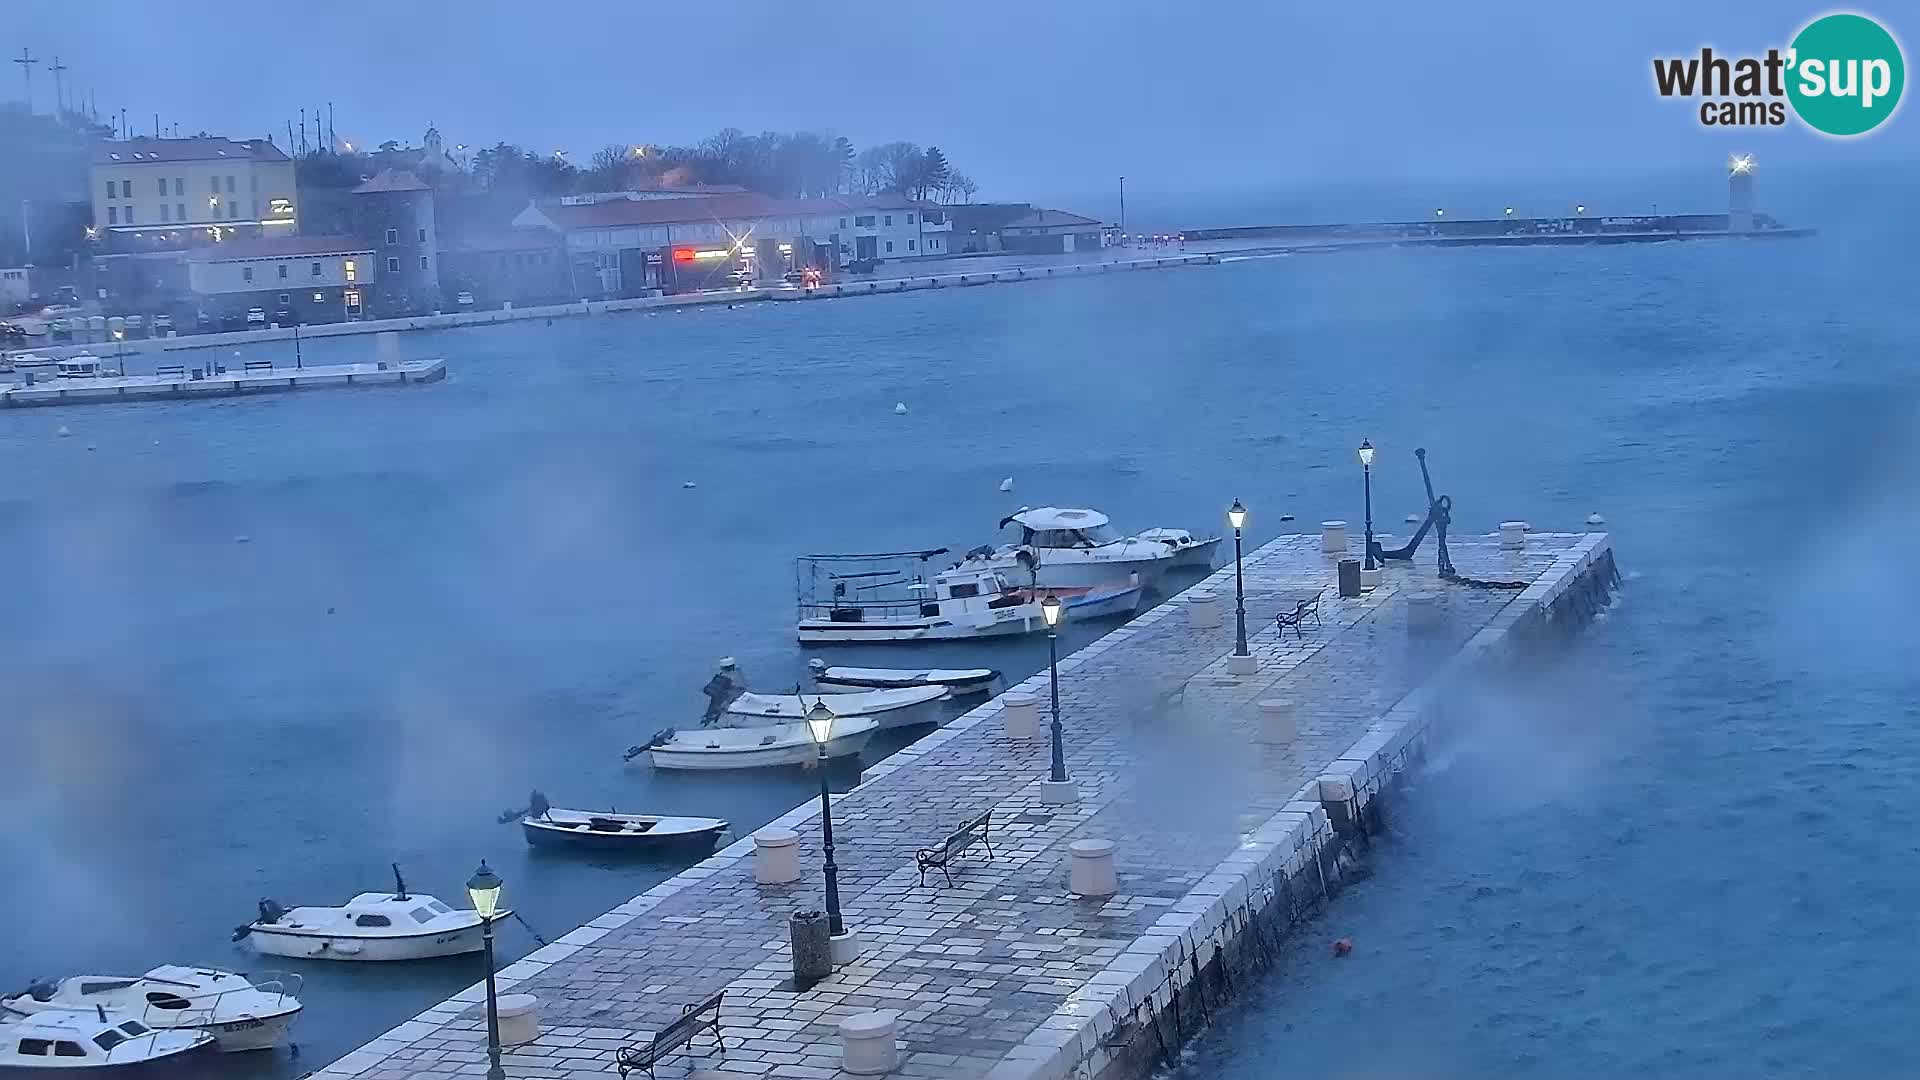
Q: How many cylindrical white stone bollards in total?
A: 10